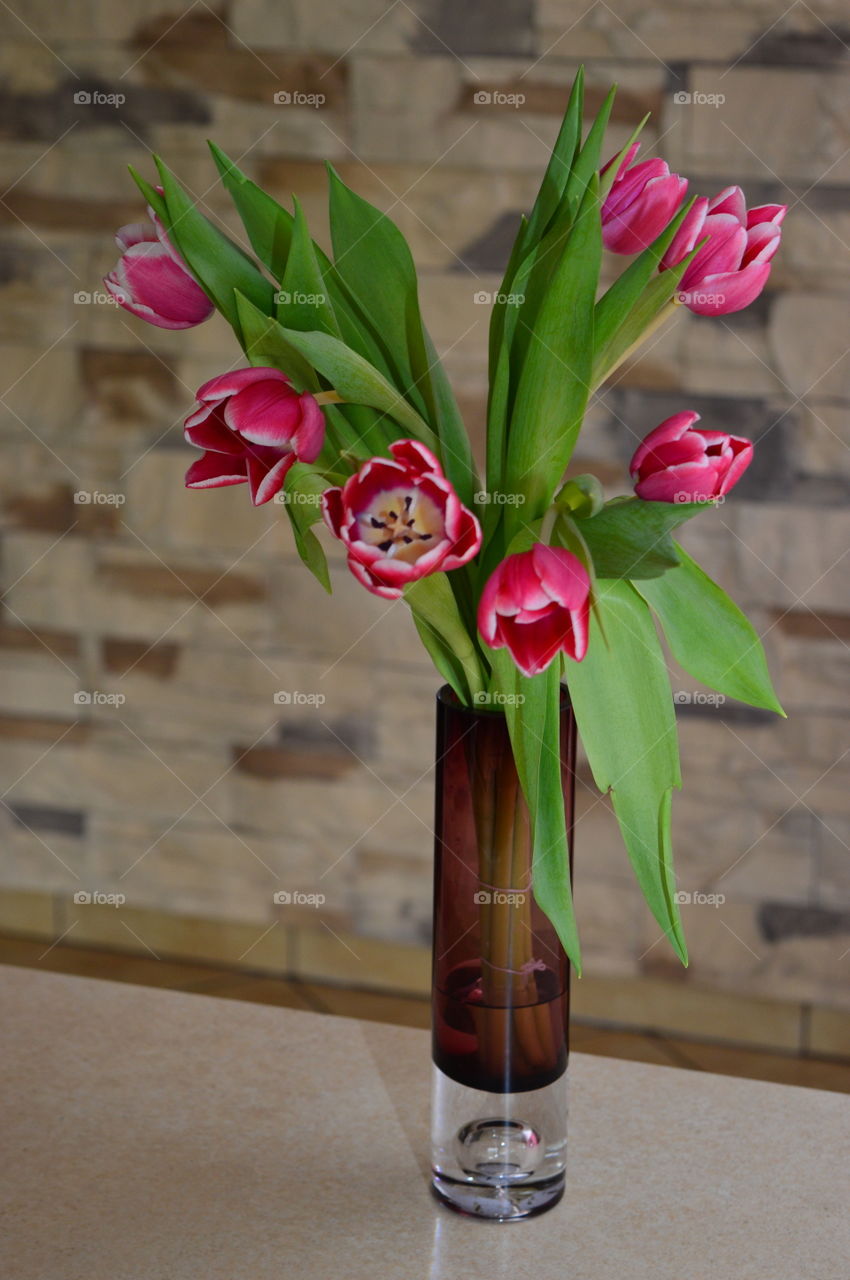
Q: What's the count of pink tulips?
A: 7